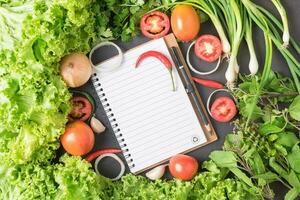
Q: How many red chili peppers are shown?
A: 3